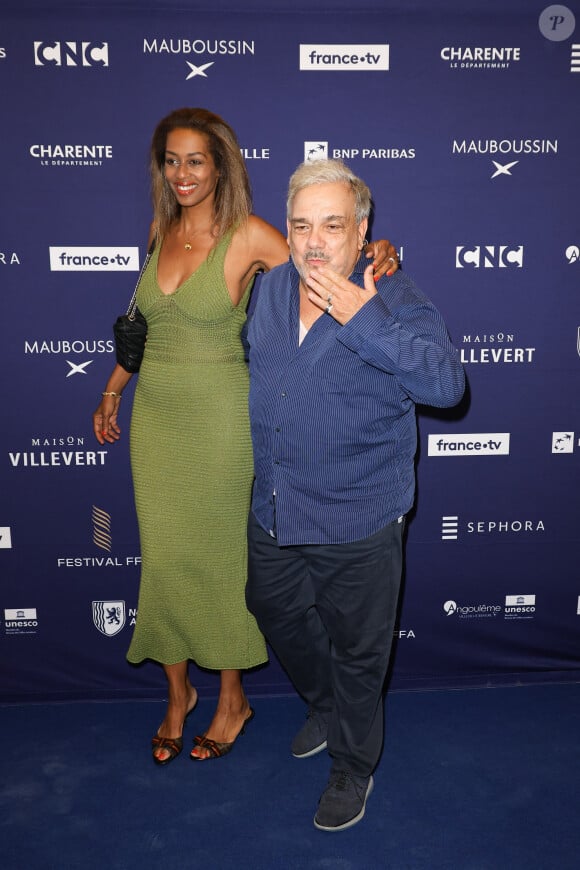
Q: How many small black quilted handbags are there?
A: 1